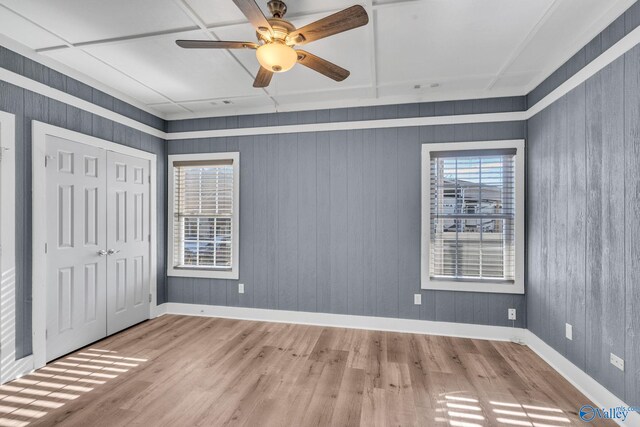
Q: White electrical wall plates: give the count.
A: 5